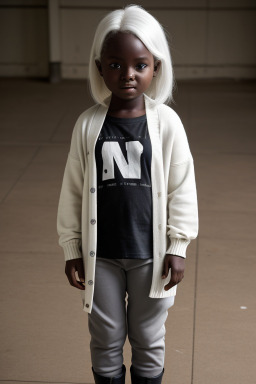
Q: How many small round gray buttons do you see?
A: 5